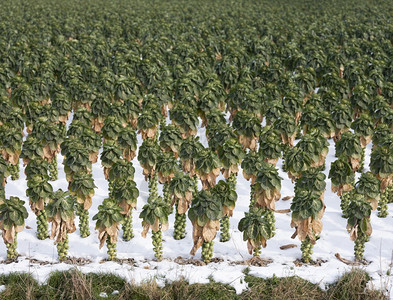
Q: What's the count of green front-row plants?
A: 8